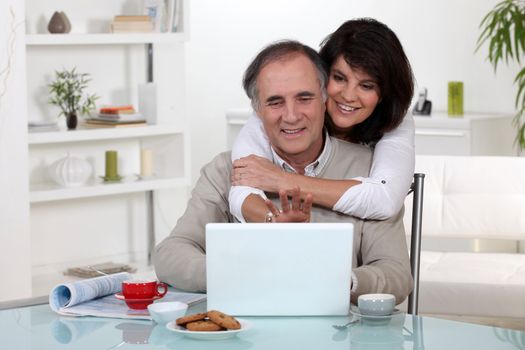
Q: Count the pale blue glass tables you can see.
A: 1